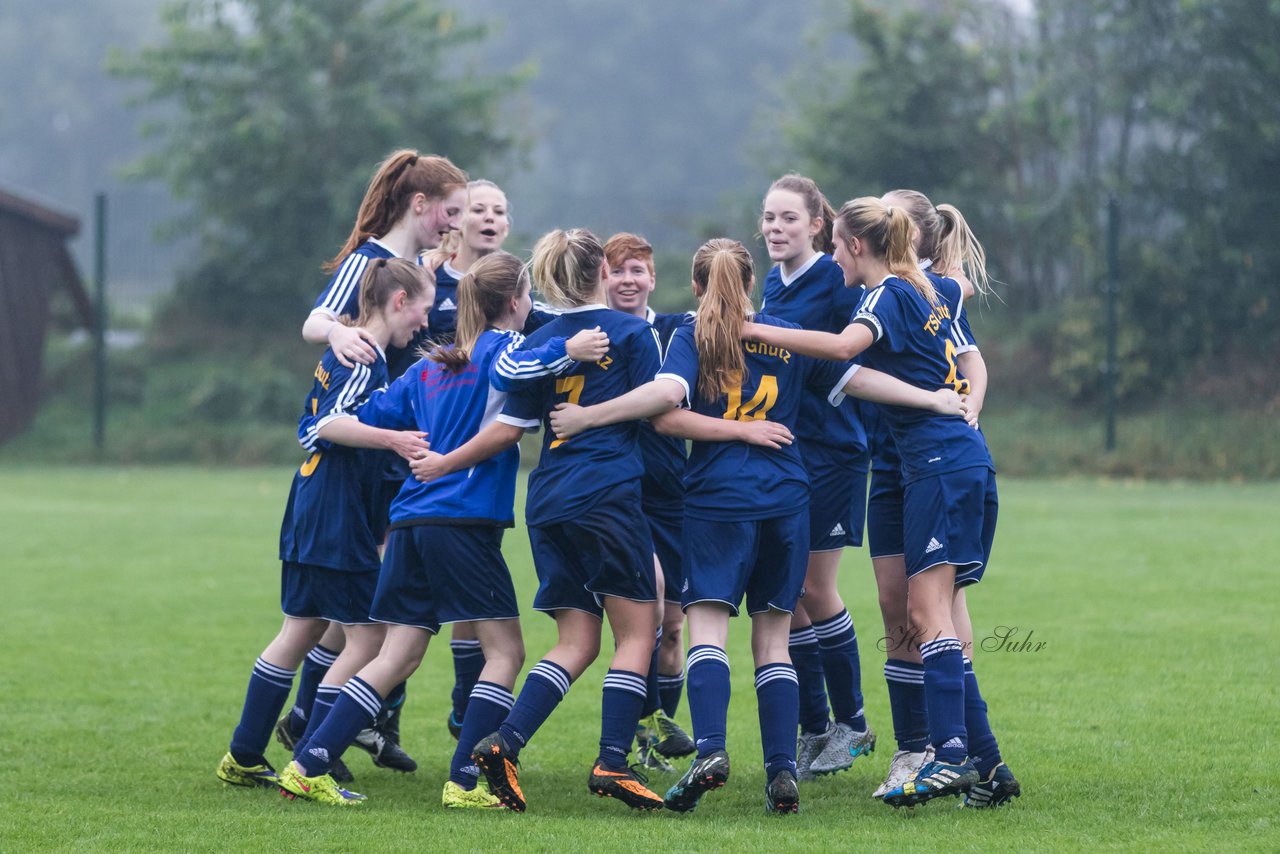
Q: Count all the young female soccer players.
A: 10